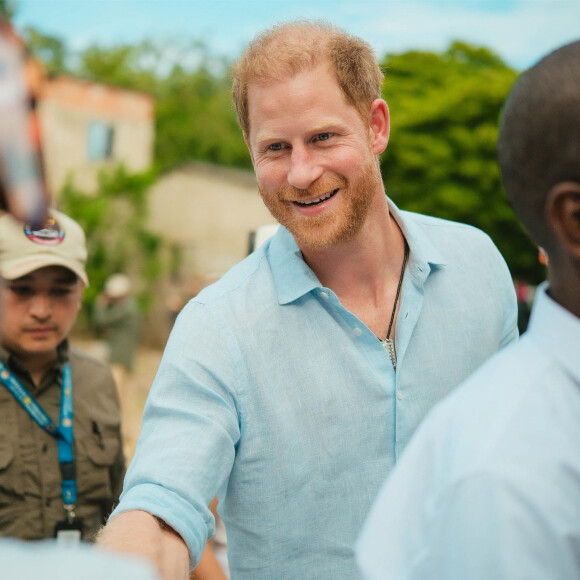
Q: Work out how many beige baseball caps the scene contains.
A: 1